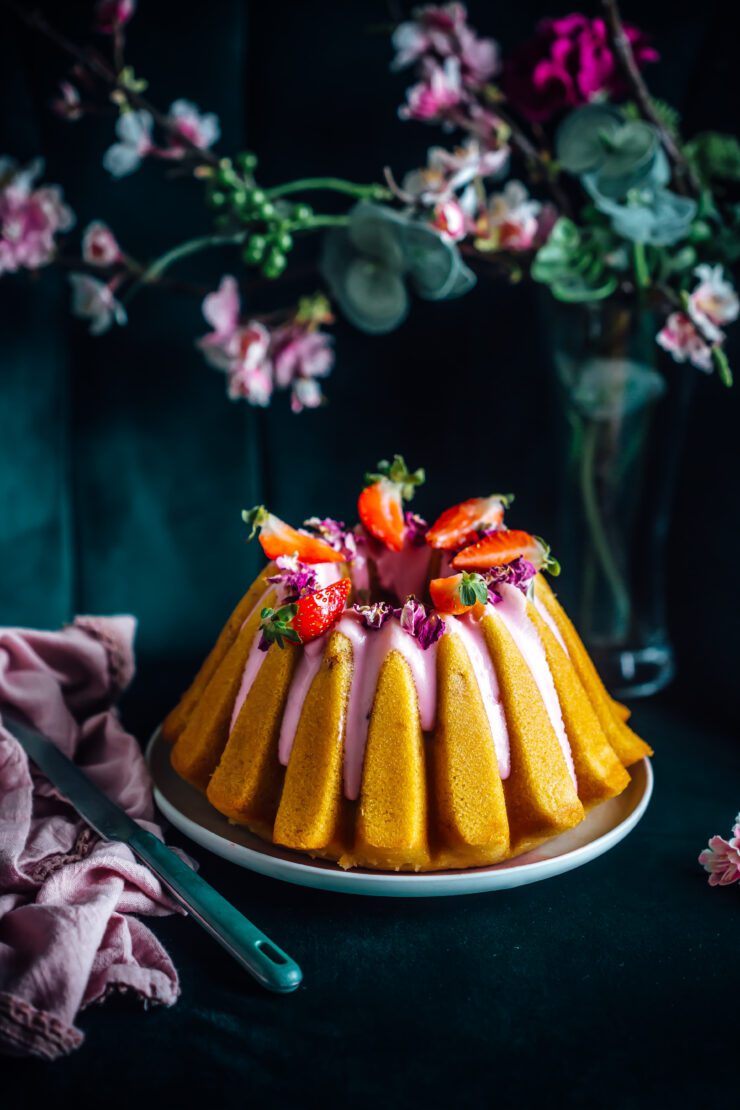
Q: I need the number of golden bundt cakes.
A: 1